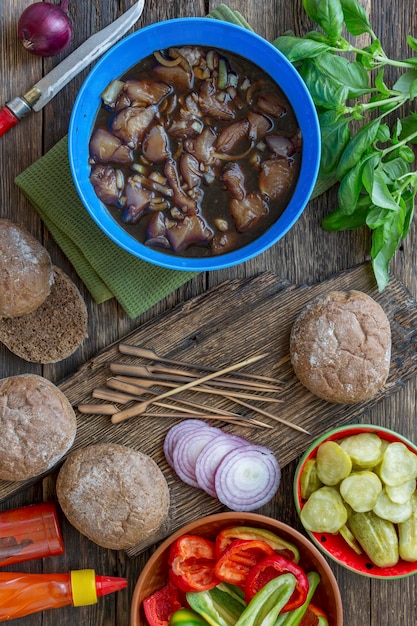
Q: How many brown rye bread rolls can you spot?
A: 4